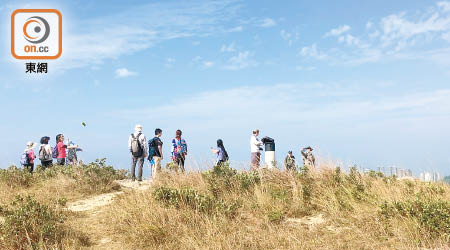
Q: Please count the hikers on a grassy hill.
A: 11